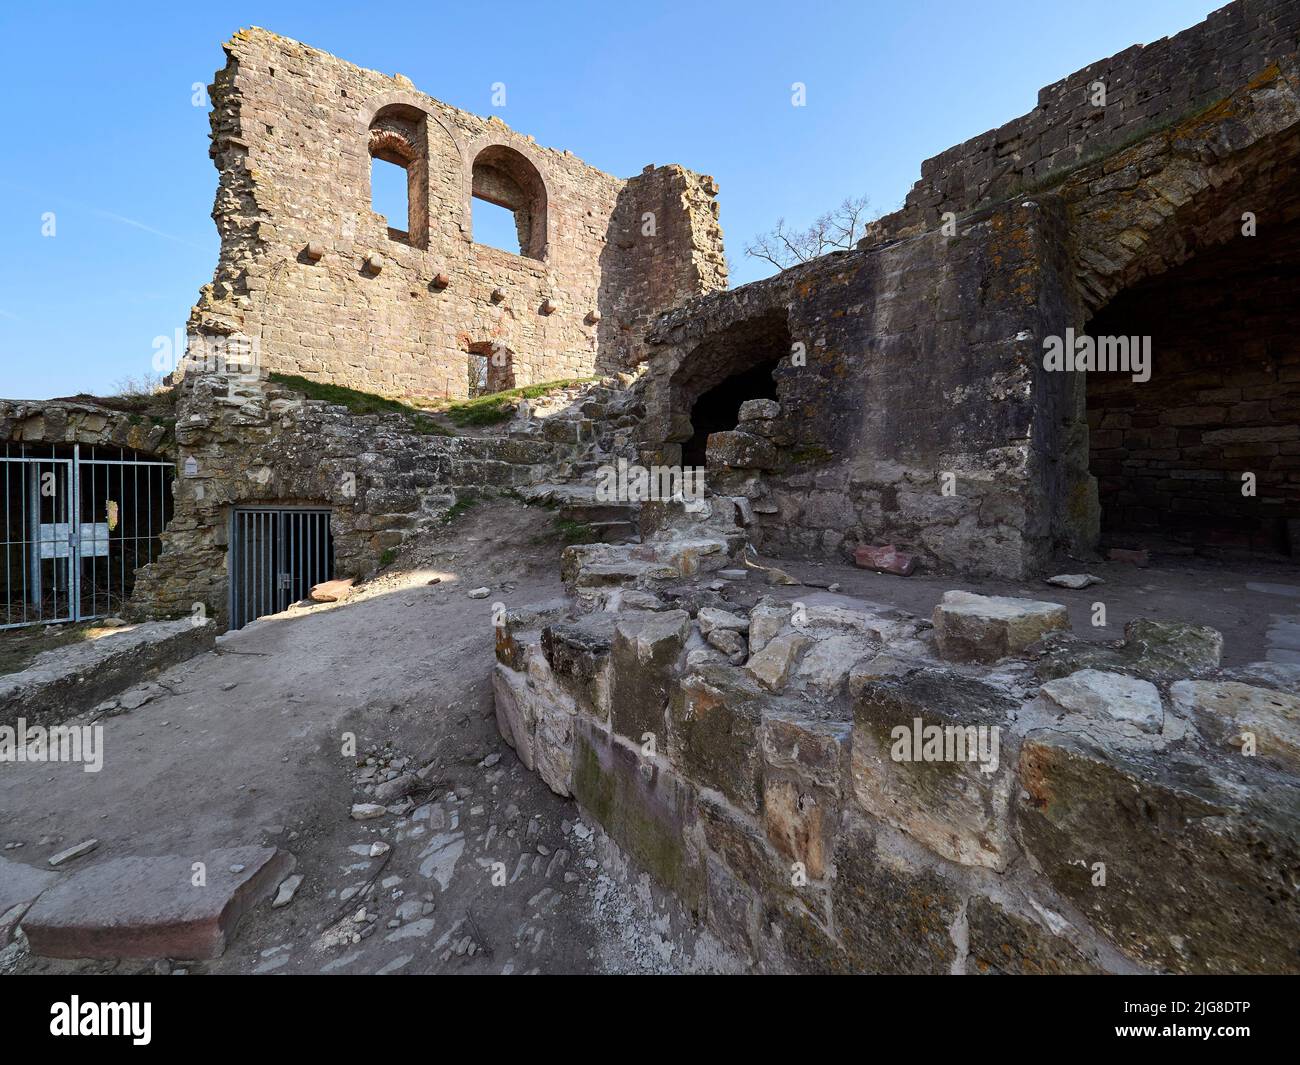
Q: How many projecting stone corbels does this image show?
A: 6